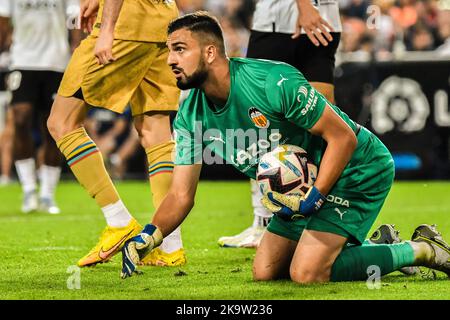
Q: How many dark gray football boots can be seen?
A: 2